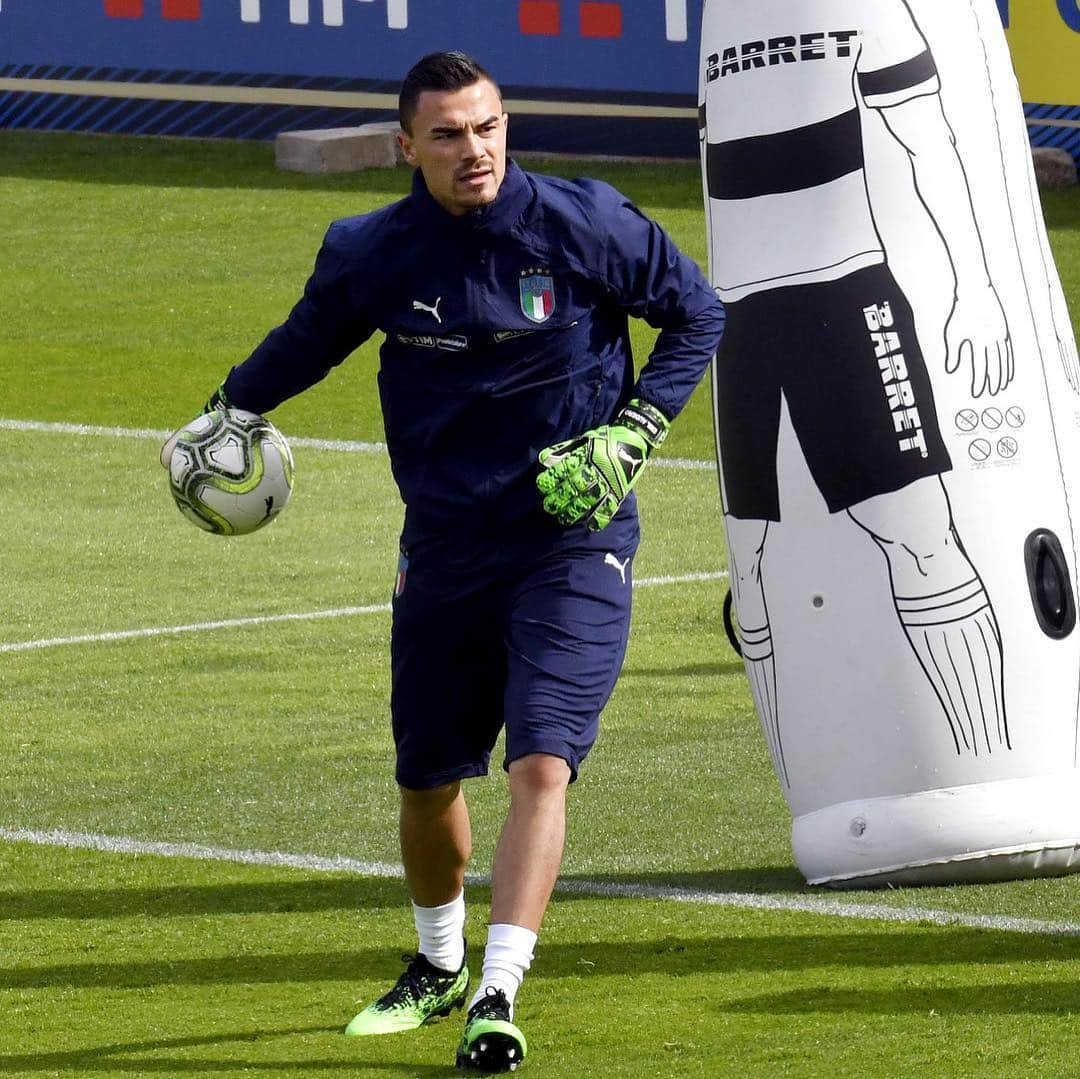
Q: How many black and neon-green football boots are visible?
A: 2